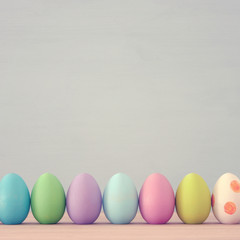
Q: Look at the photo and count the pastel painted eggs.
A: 7